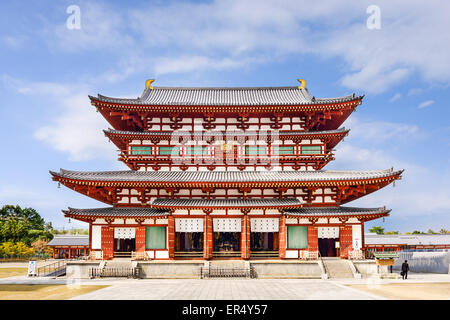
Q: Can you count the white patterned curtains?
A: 5